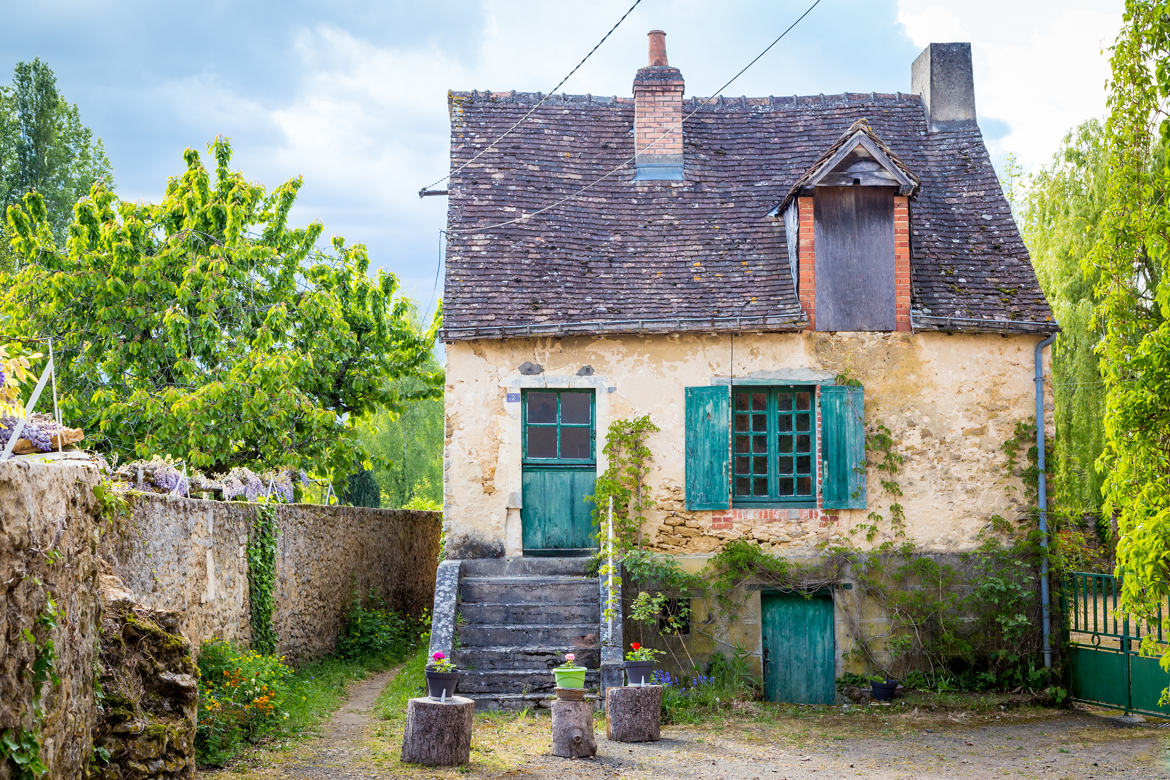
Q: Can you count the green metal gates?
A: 1